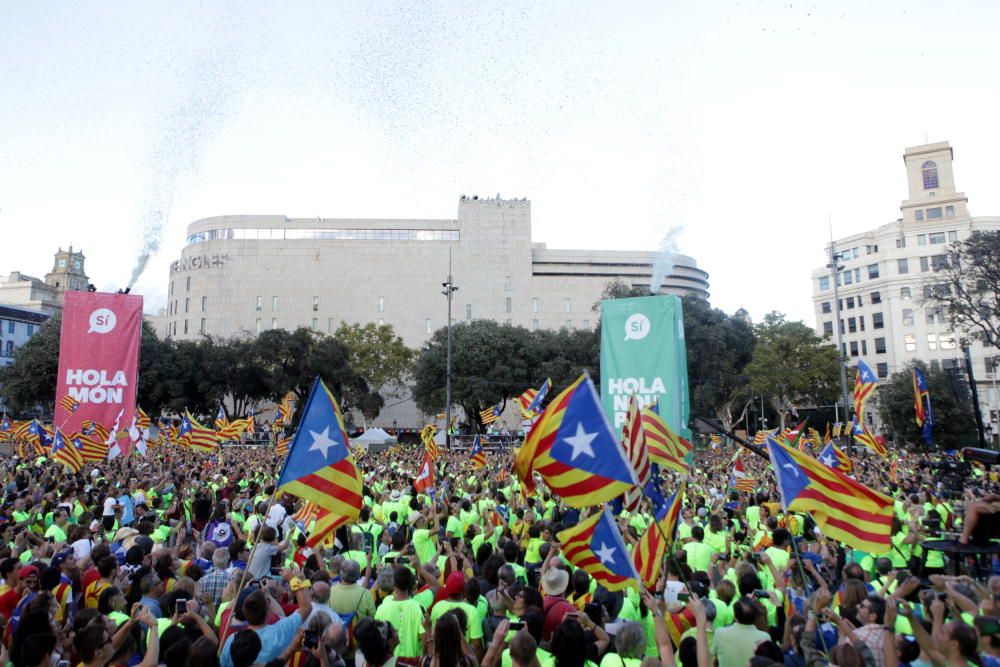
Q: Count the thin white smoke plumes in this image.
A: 2